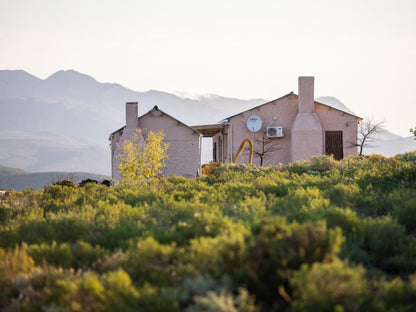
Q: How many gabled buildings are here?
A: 2